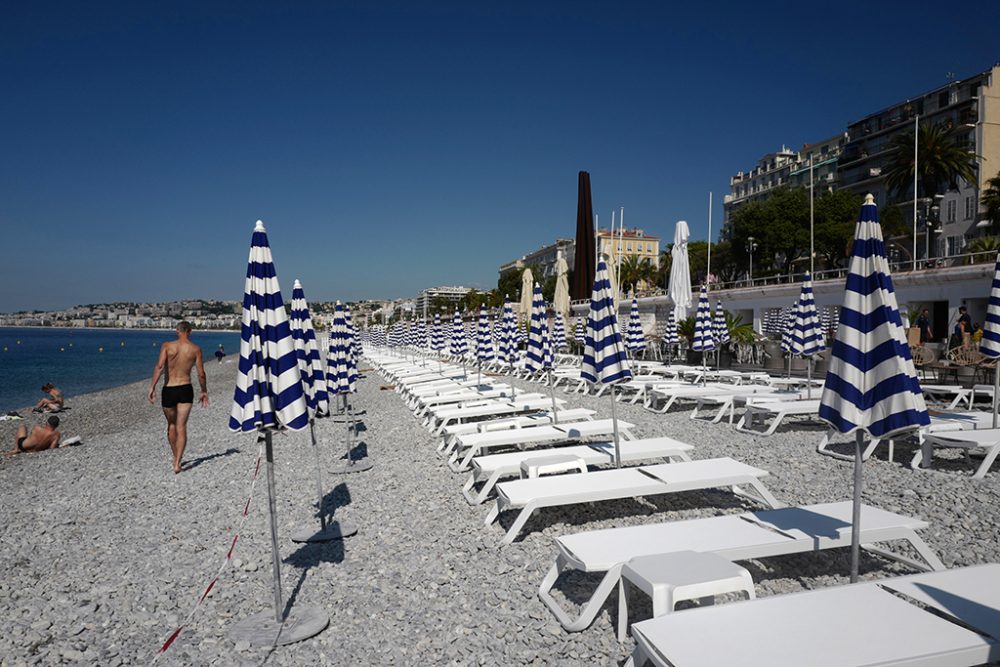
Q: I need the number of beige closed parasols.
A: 3